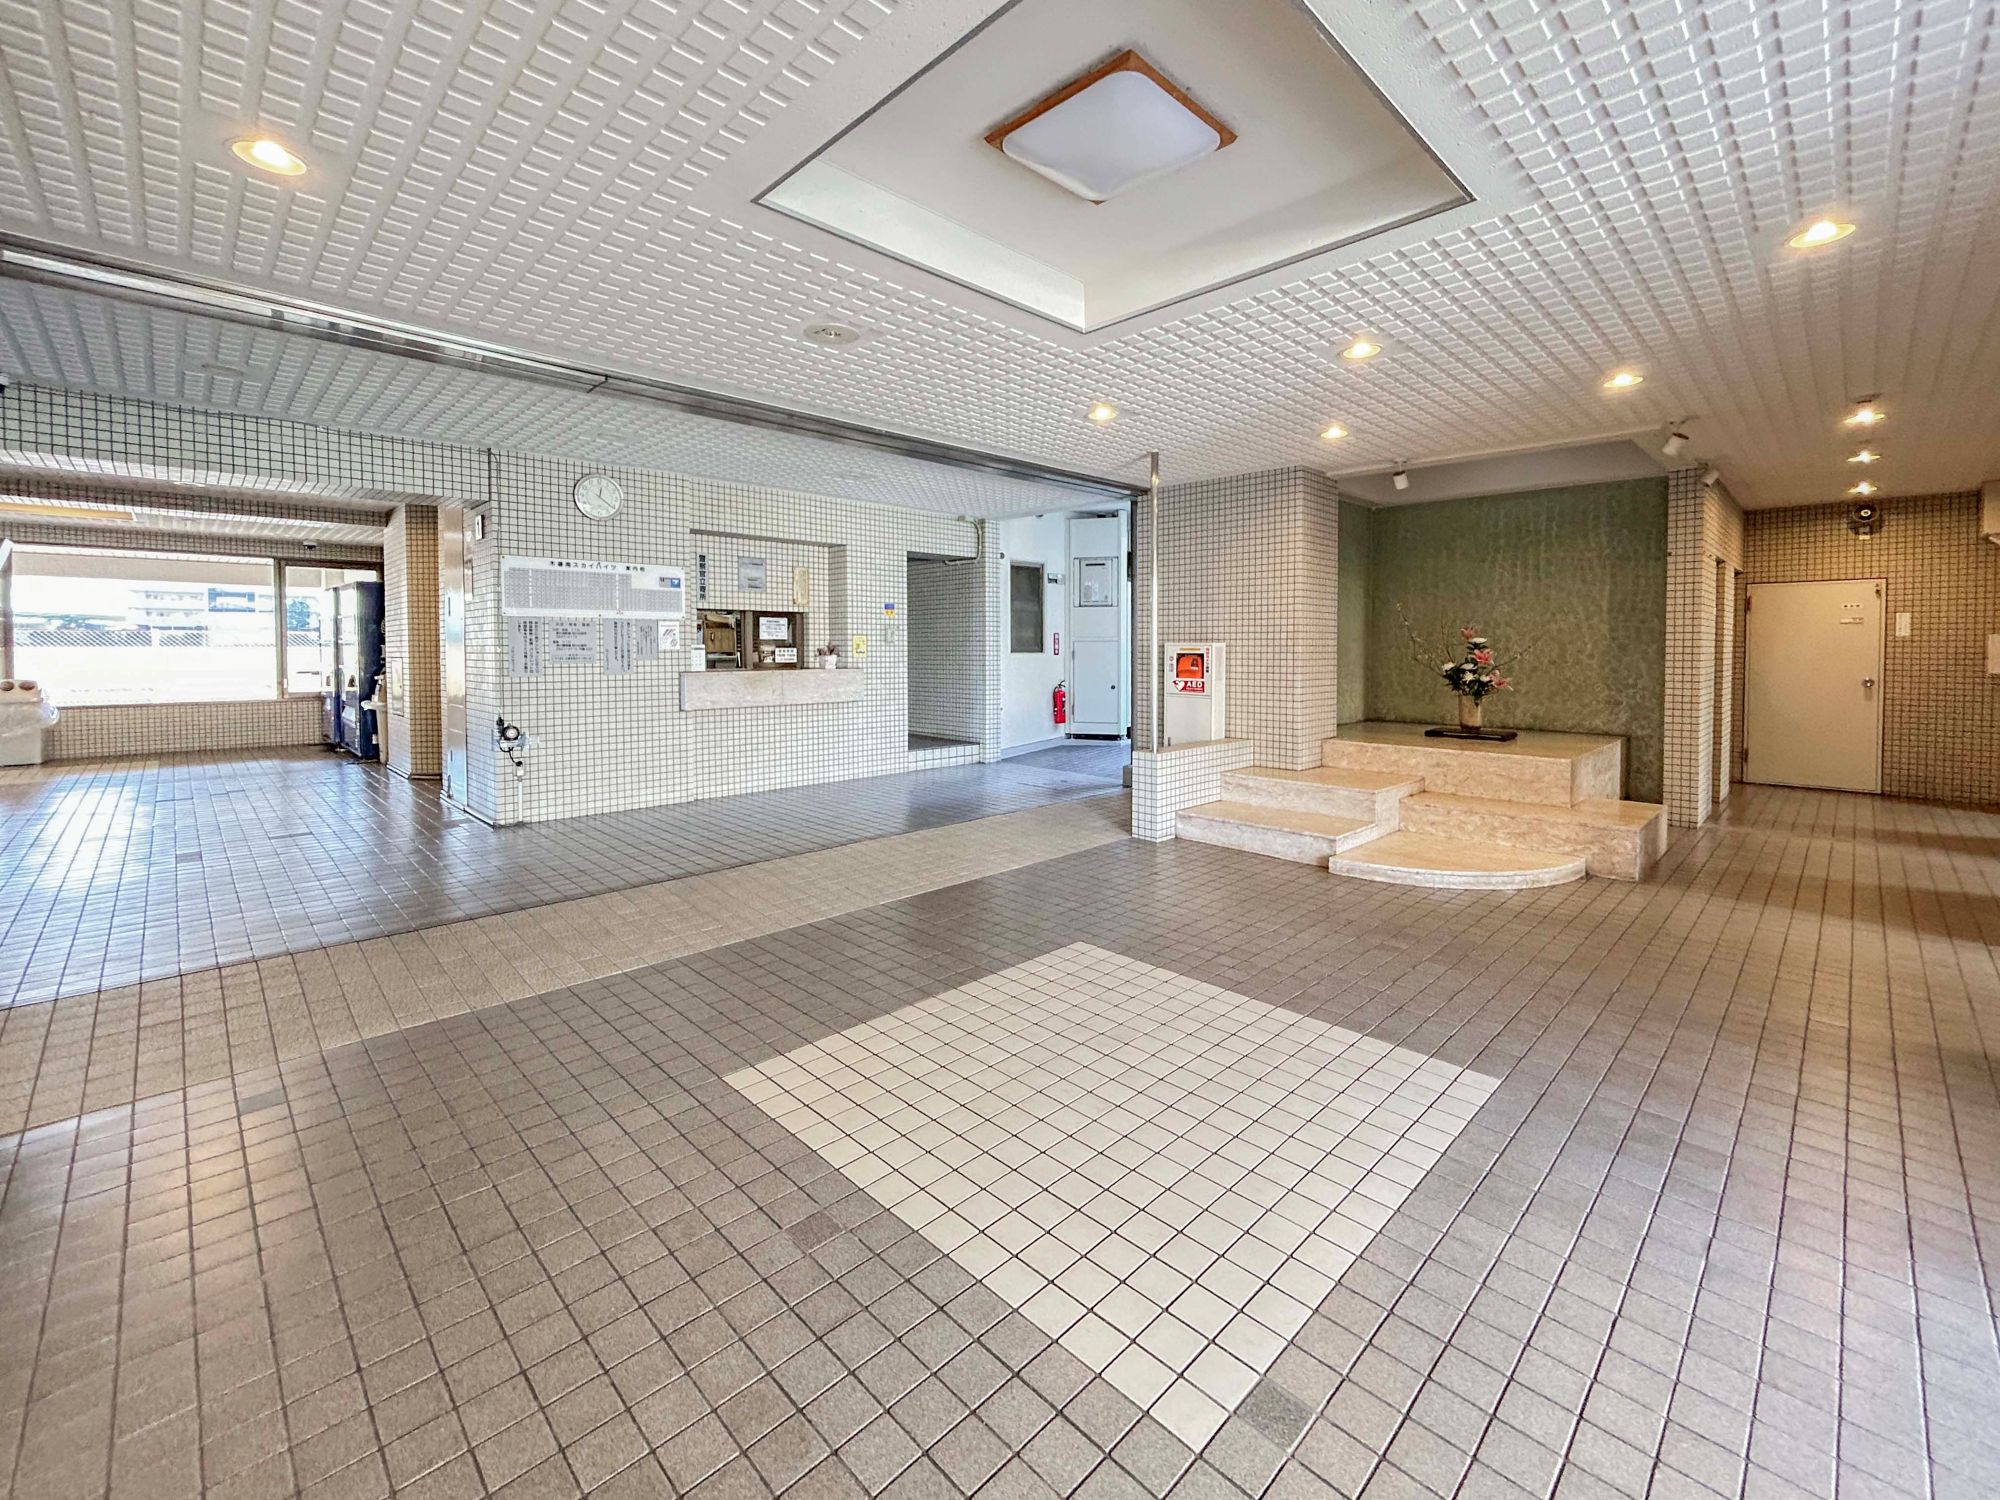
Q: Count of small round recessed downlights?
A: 9